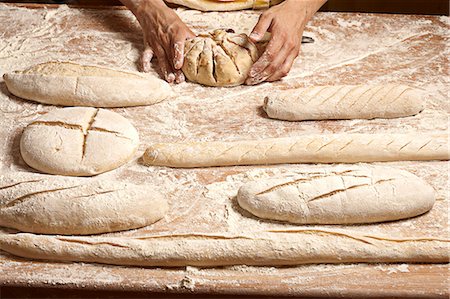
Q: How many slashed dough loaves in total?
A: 8